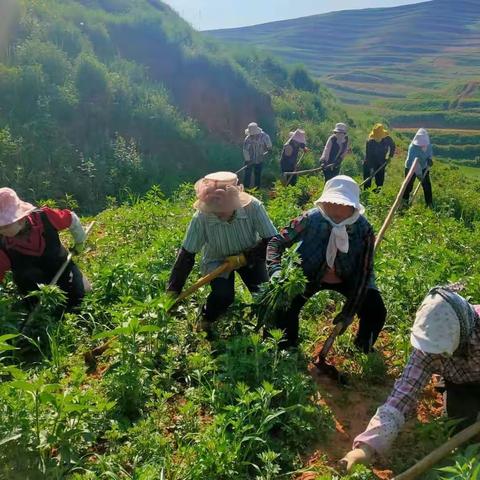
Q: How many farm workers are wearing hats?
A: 9